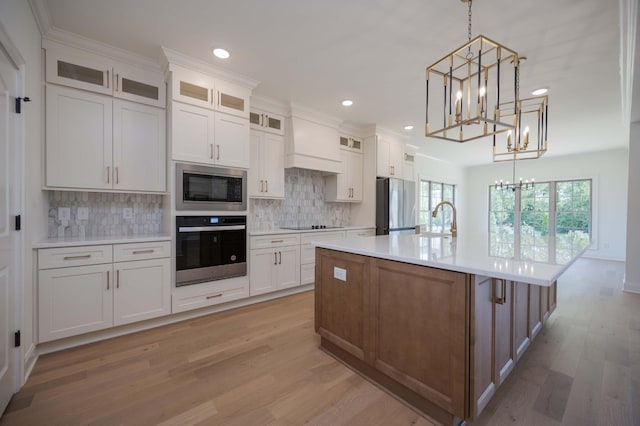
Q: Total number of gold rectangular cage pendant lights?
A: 2